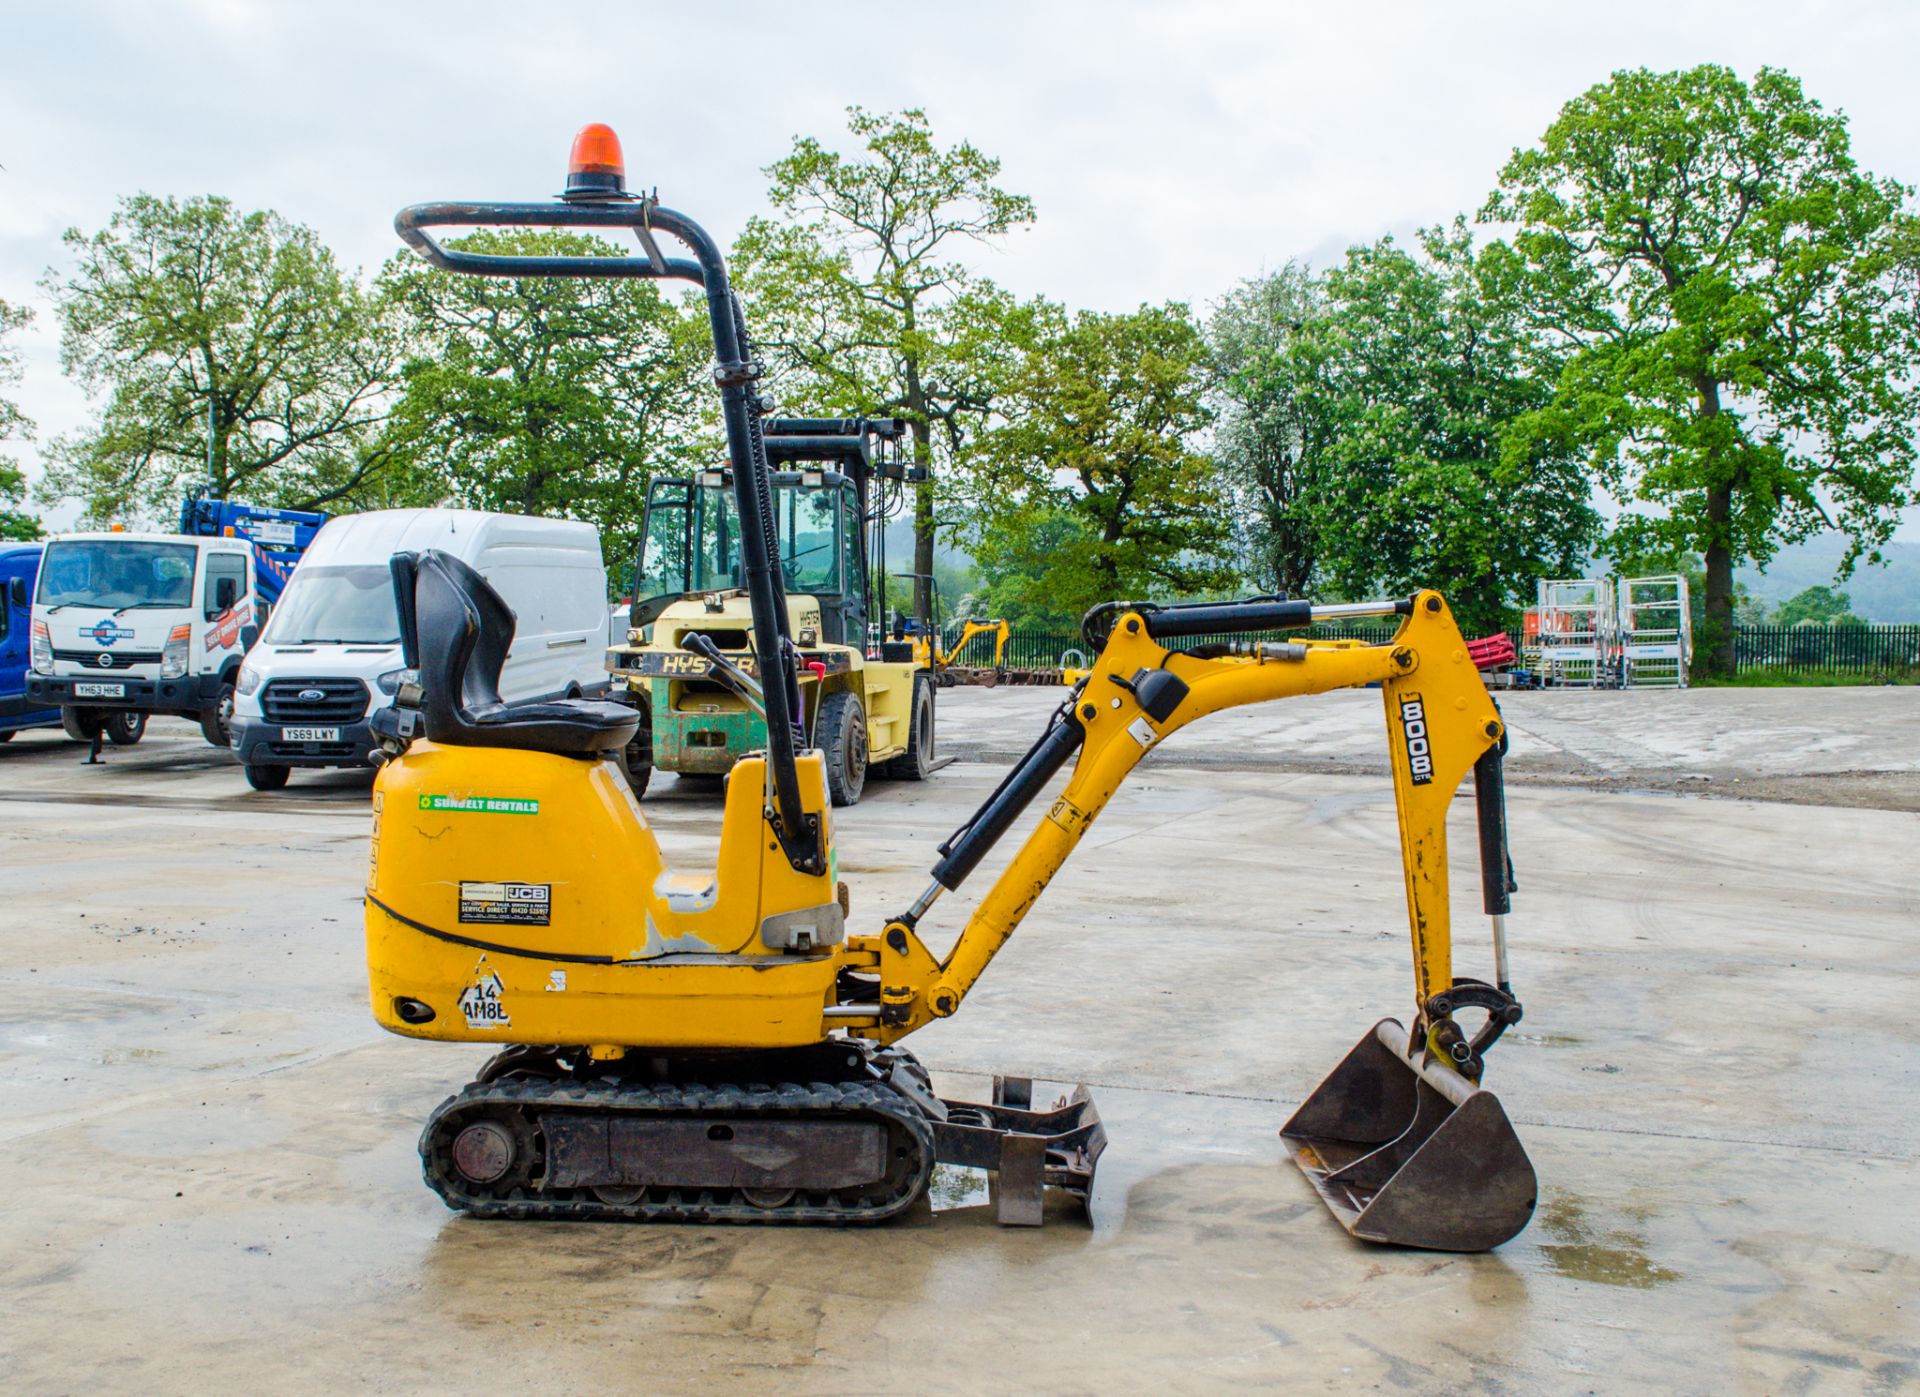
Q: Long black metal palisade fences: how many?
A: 1